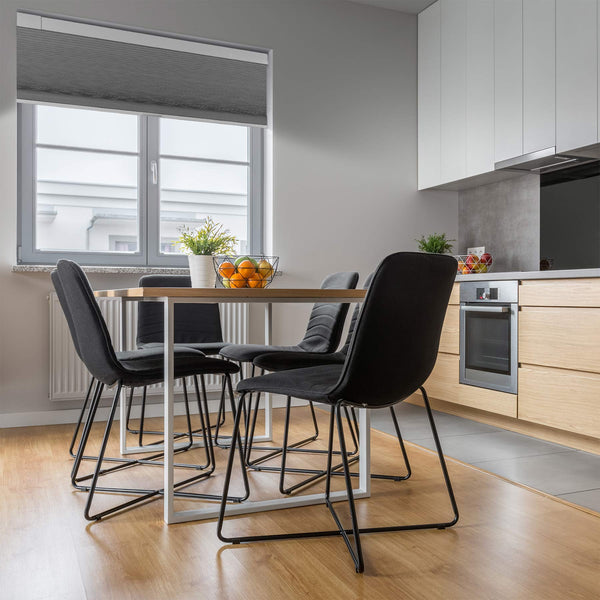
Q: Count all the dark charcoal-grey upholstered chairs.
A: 6